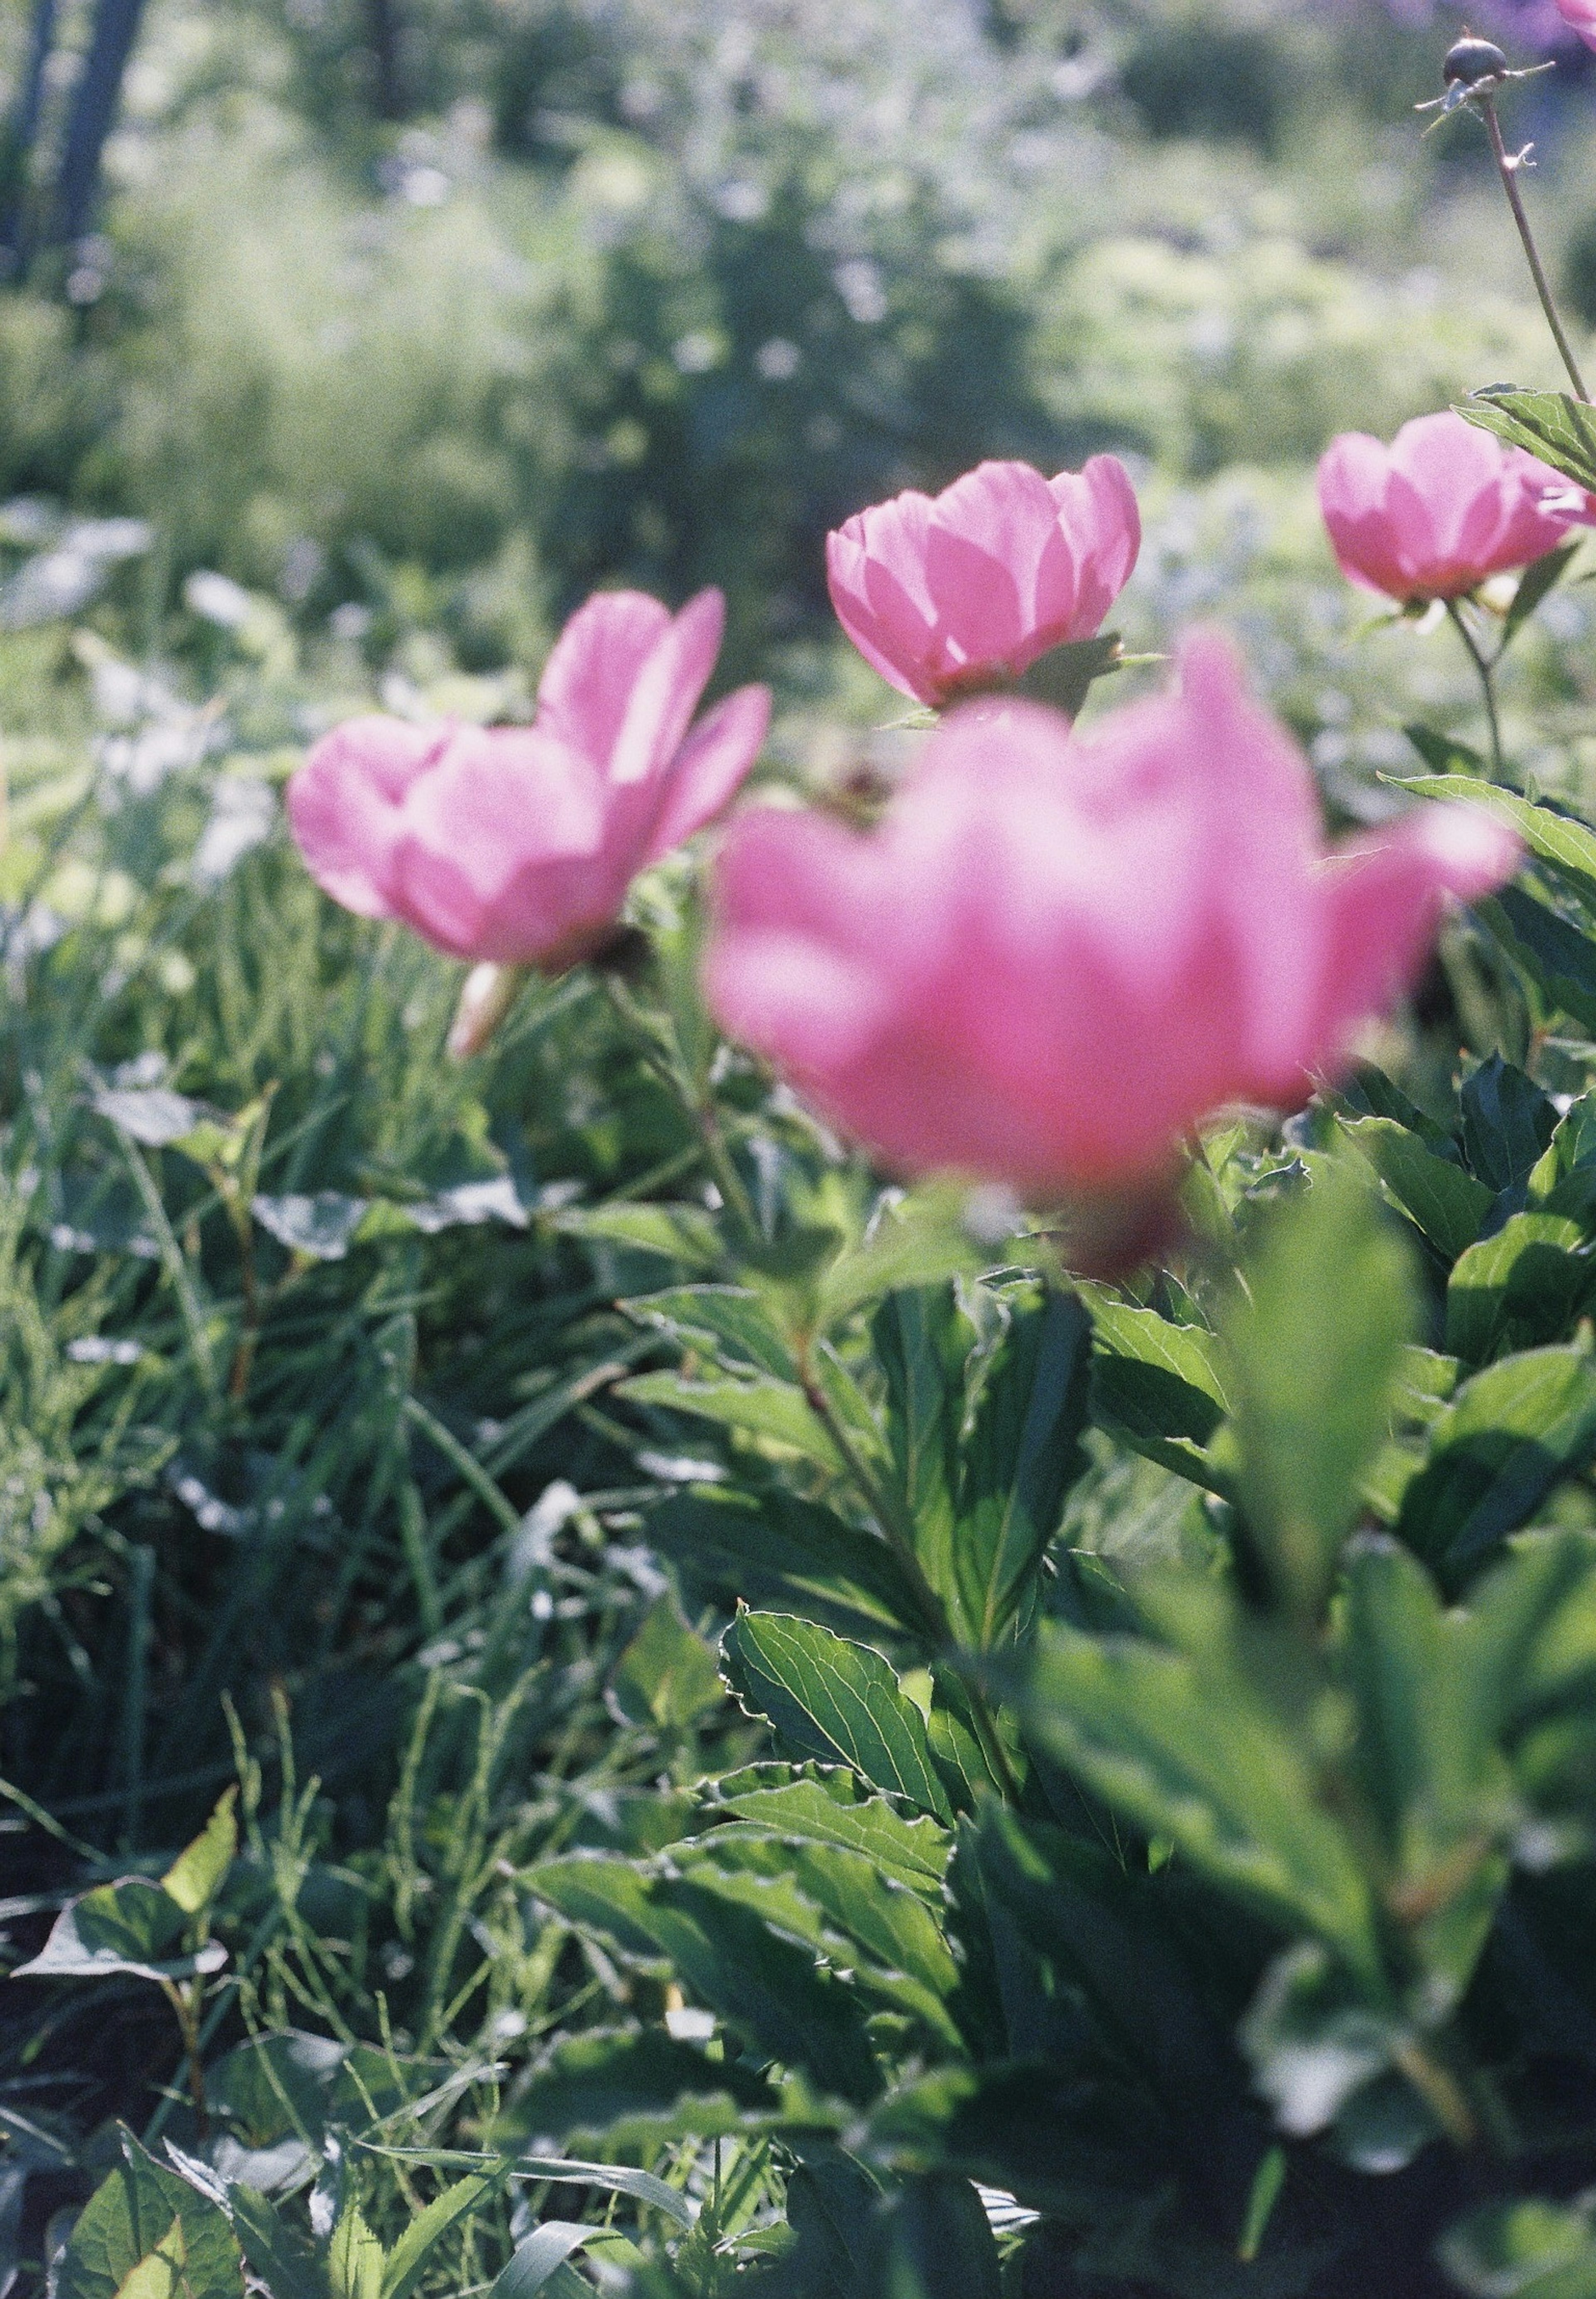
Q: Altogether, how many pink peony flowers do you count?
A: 4